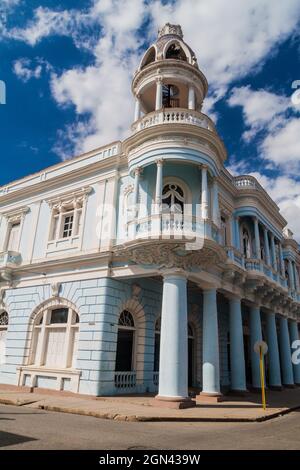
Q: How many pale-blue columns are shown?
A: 7